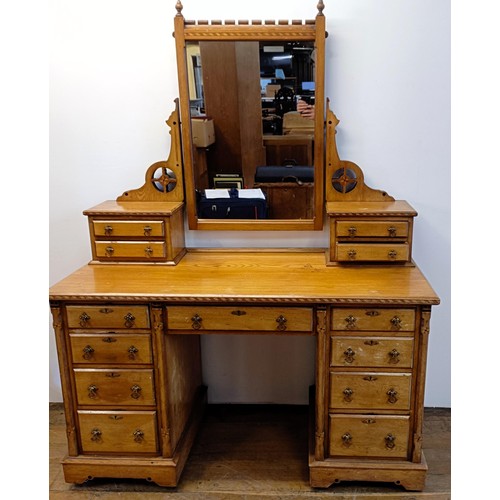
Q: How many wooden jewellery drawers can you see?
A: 4